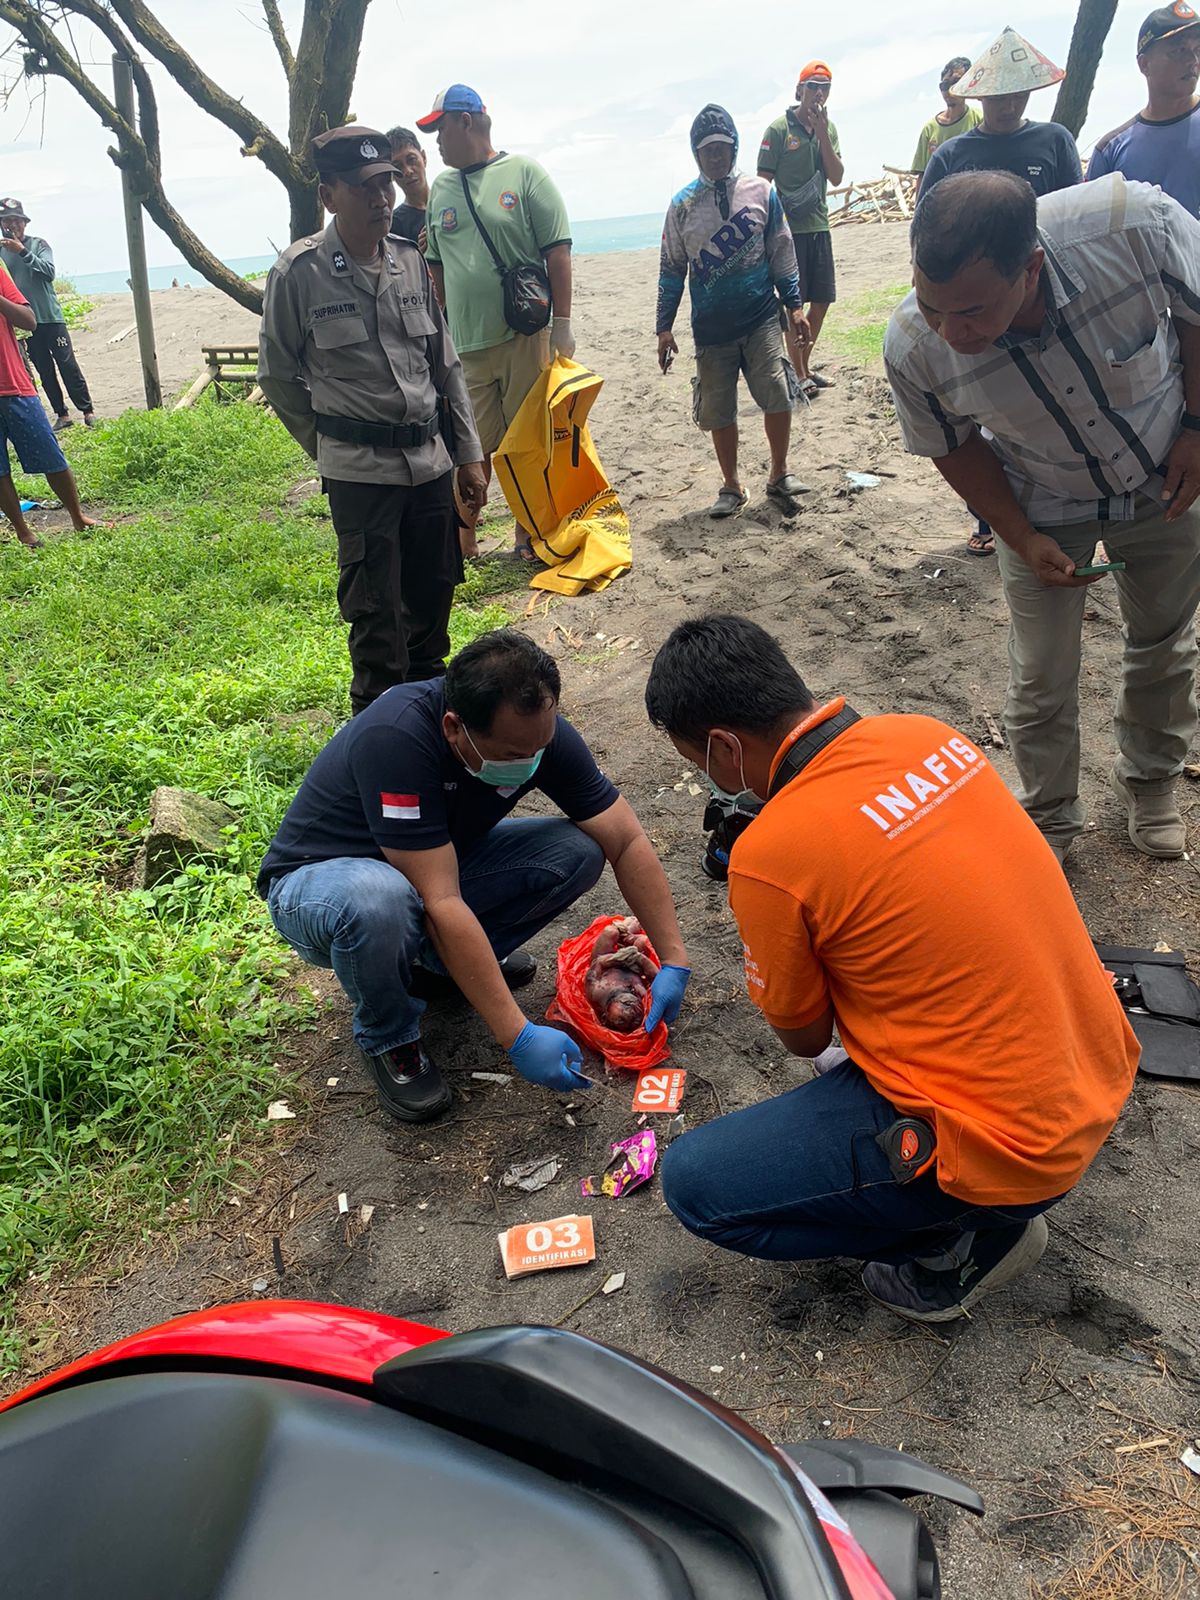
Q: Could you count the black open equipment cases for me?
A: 1